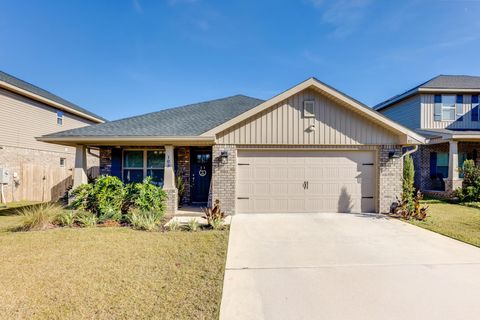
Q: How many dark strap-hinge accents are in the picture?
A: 4